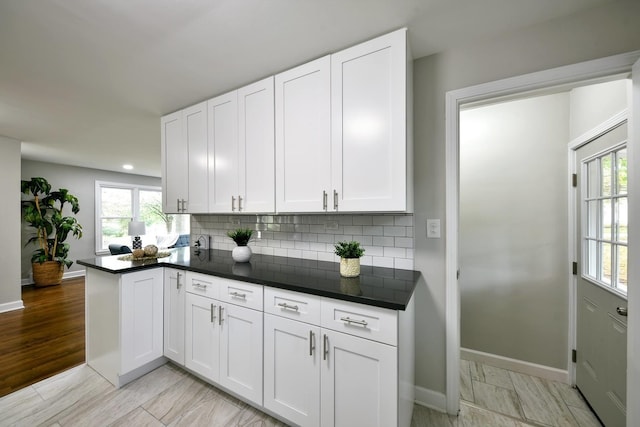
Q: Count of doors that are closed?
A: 1